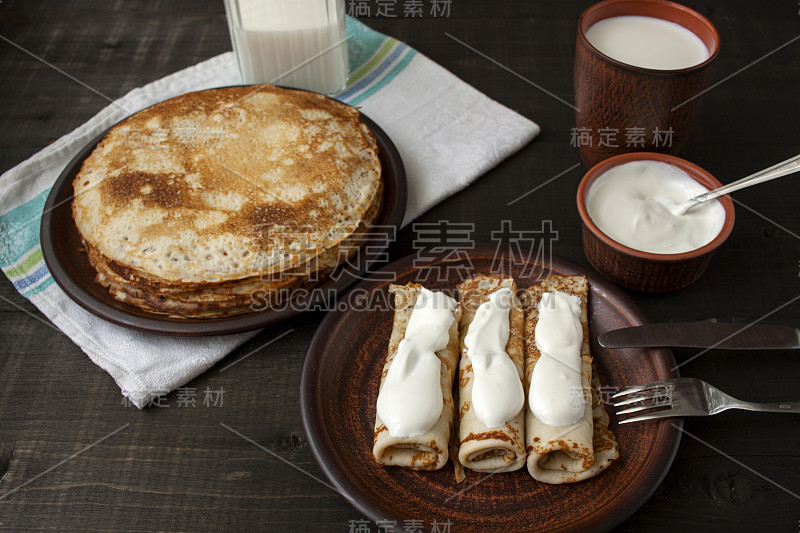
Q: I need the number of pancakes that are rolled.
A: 3